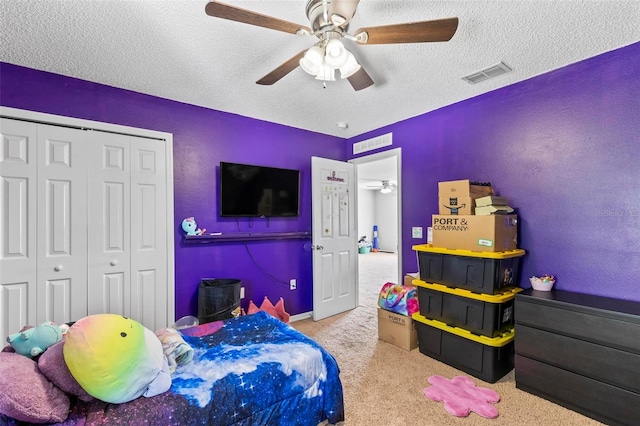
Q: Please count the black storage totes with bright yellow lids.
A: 3